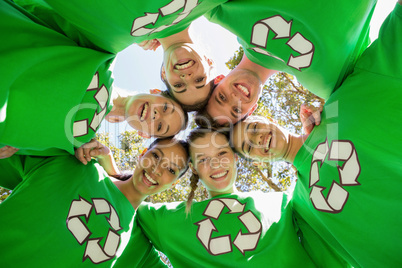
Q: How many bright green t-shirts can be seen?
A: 6